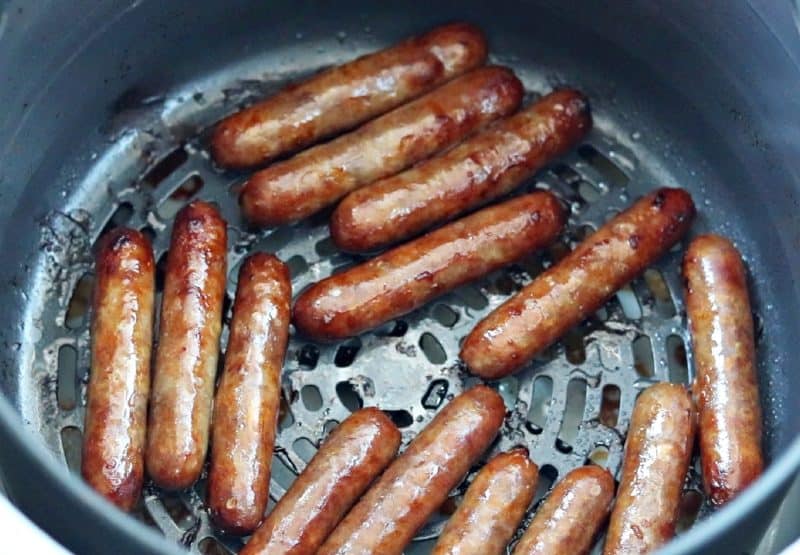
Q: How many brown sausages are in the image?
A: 14